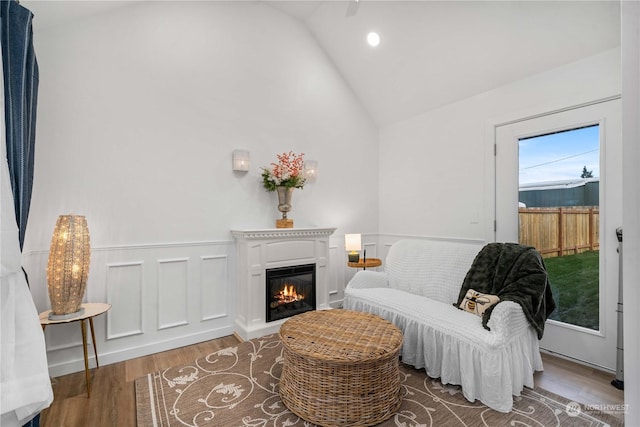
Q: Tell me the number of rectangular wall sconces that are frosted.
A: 2